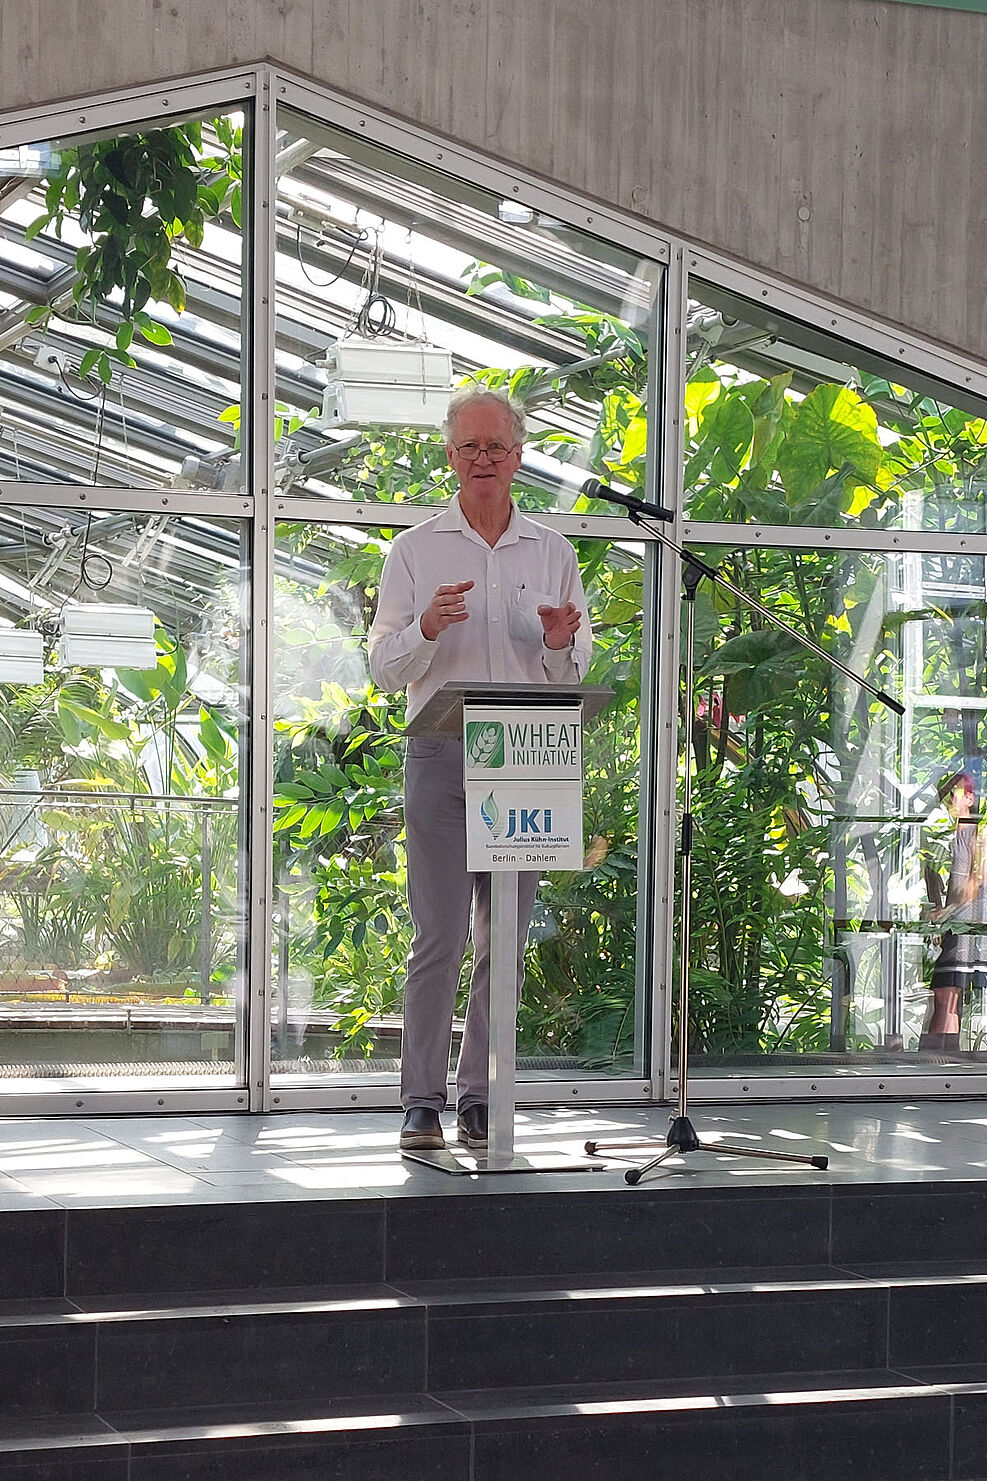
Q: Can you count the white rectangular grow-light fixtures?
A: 3